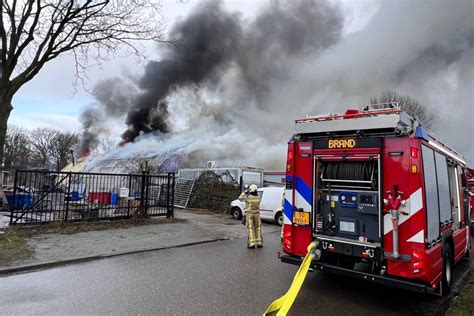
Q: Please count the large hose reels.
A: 1